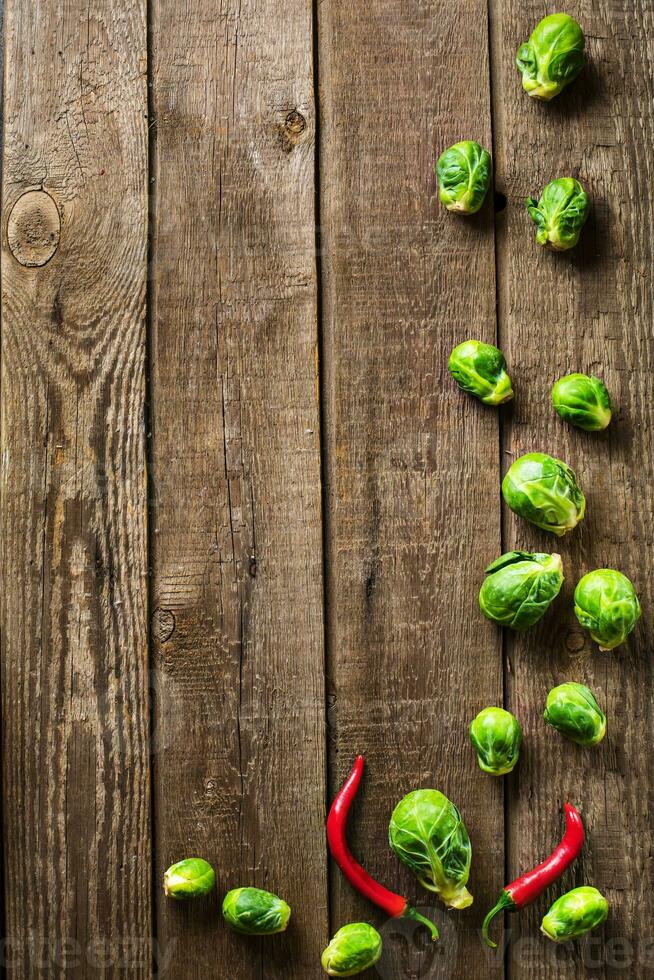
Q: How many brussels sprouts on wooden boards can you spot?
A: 15